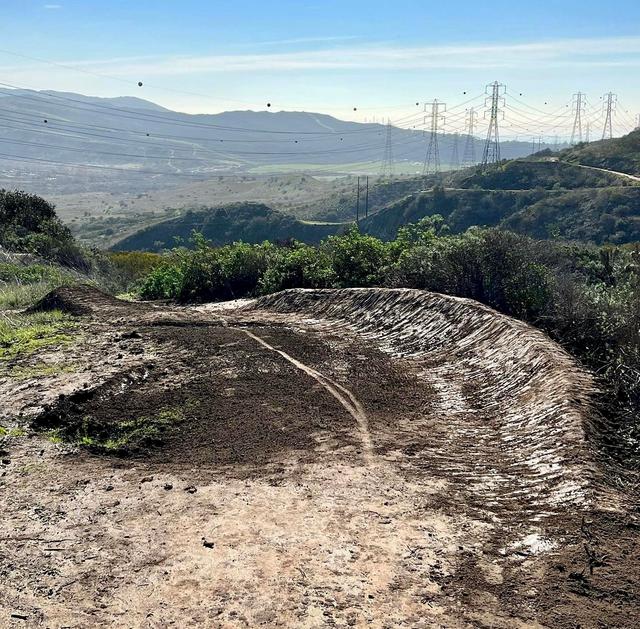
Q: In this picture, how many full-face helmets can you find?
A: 0